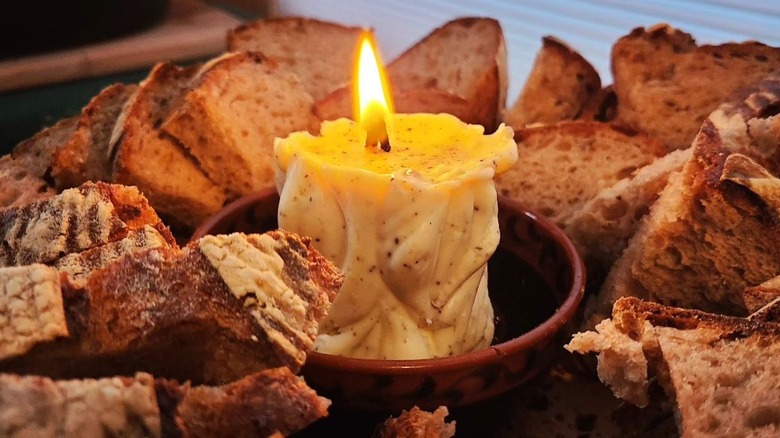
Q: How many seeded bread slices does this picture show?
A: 0